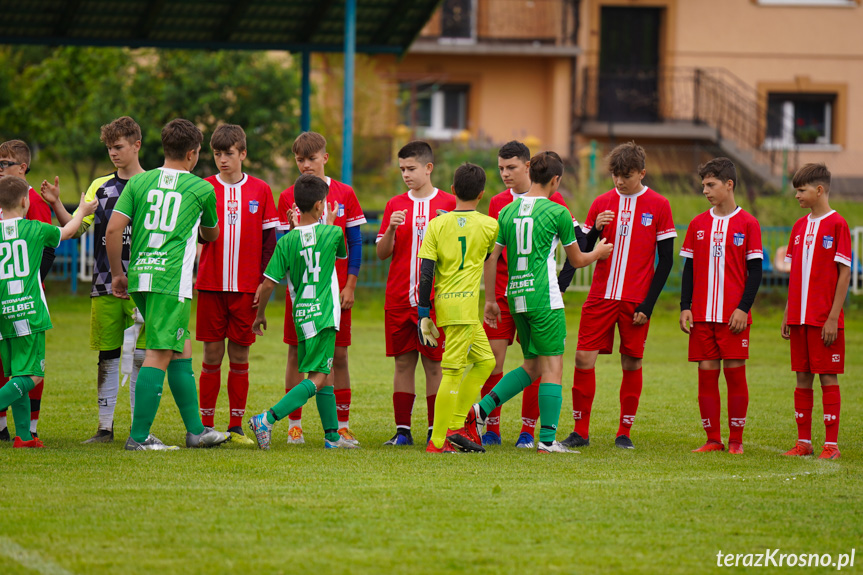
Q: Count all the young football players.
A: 14